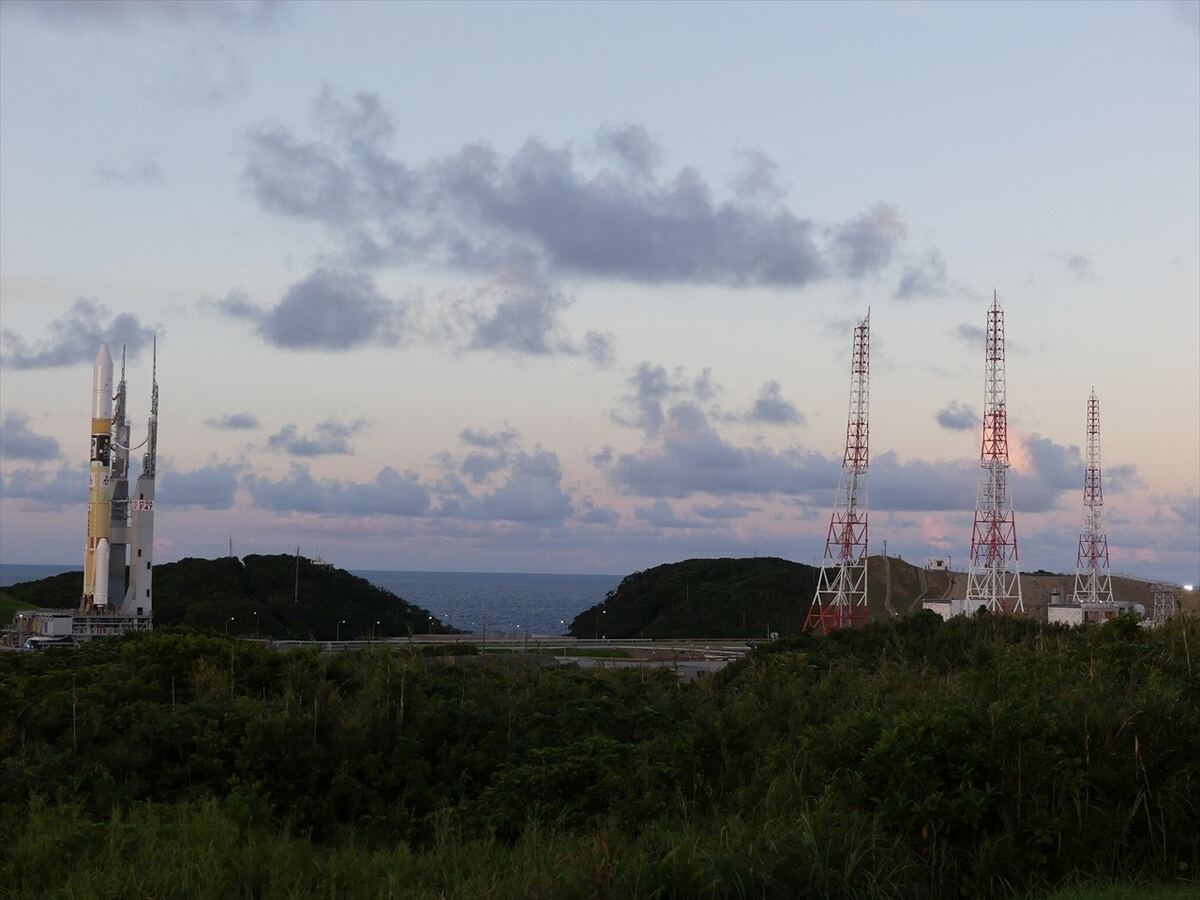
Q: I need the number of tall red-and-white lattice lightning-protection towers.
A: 3